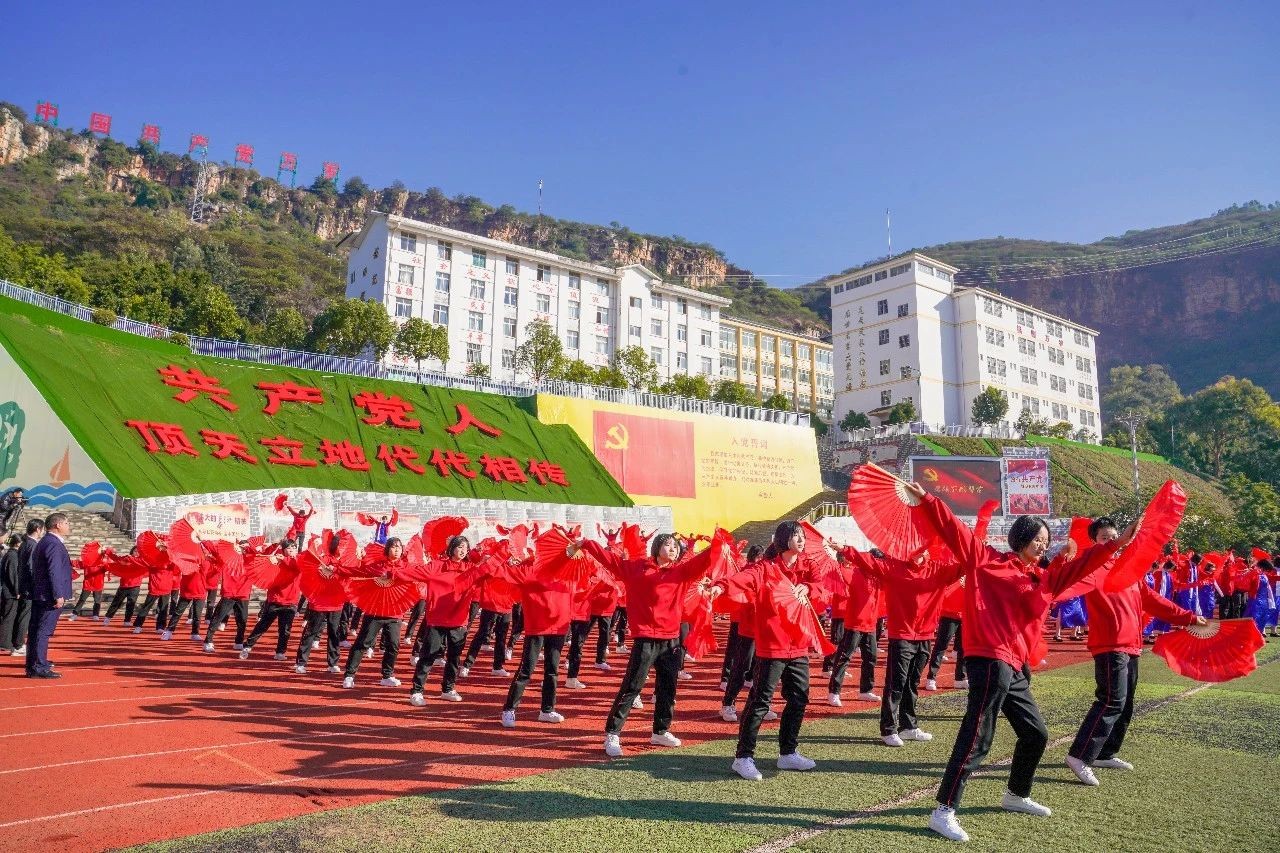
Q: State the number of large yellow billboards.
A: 1